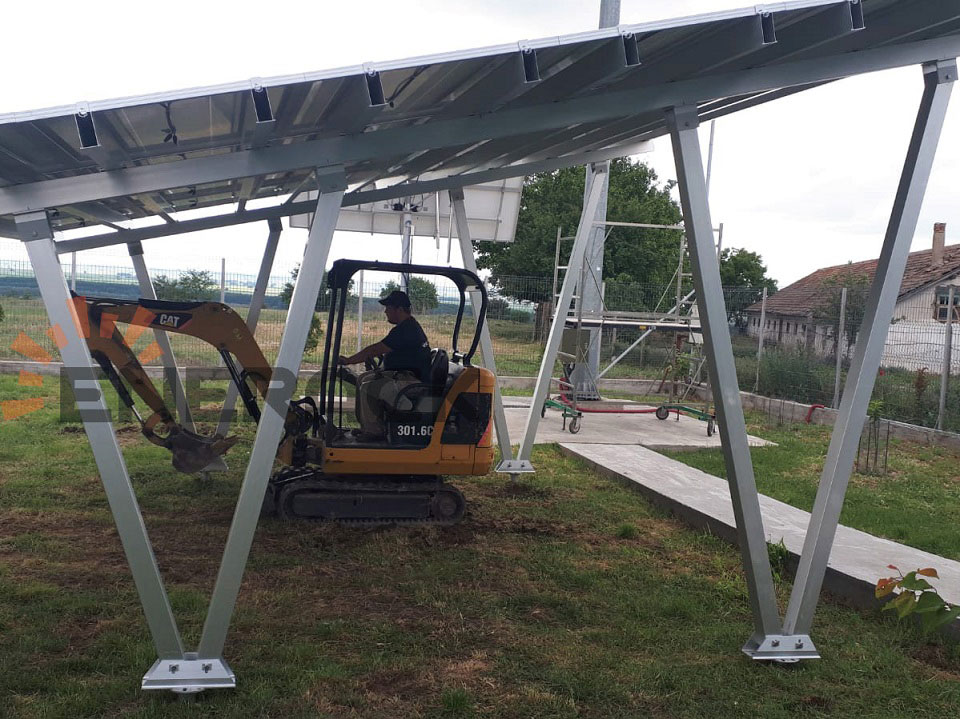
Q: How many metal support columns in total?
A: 8